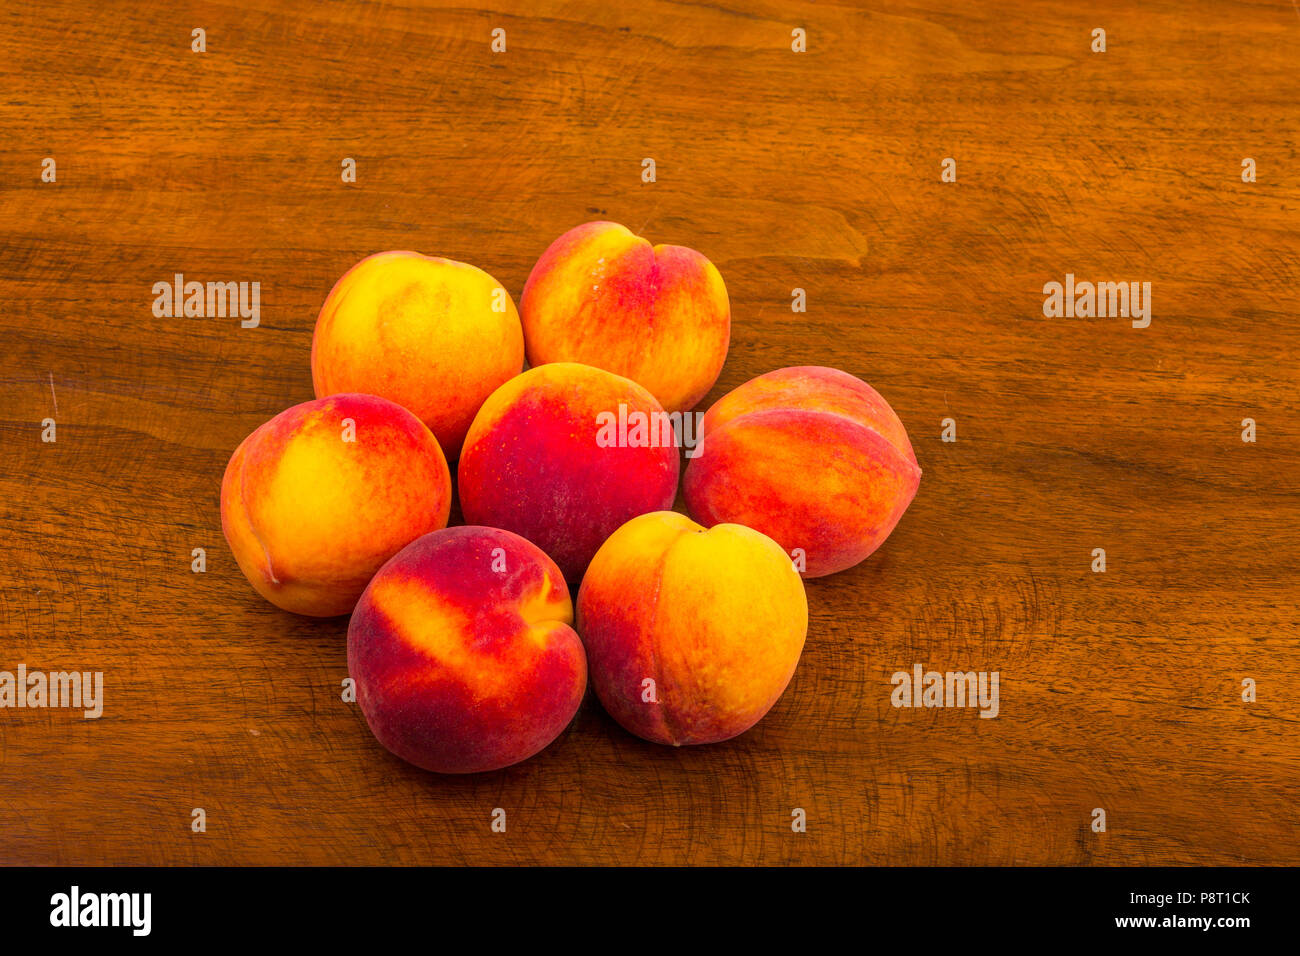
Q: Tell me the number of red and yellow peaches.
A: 7